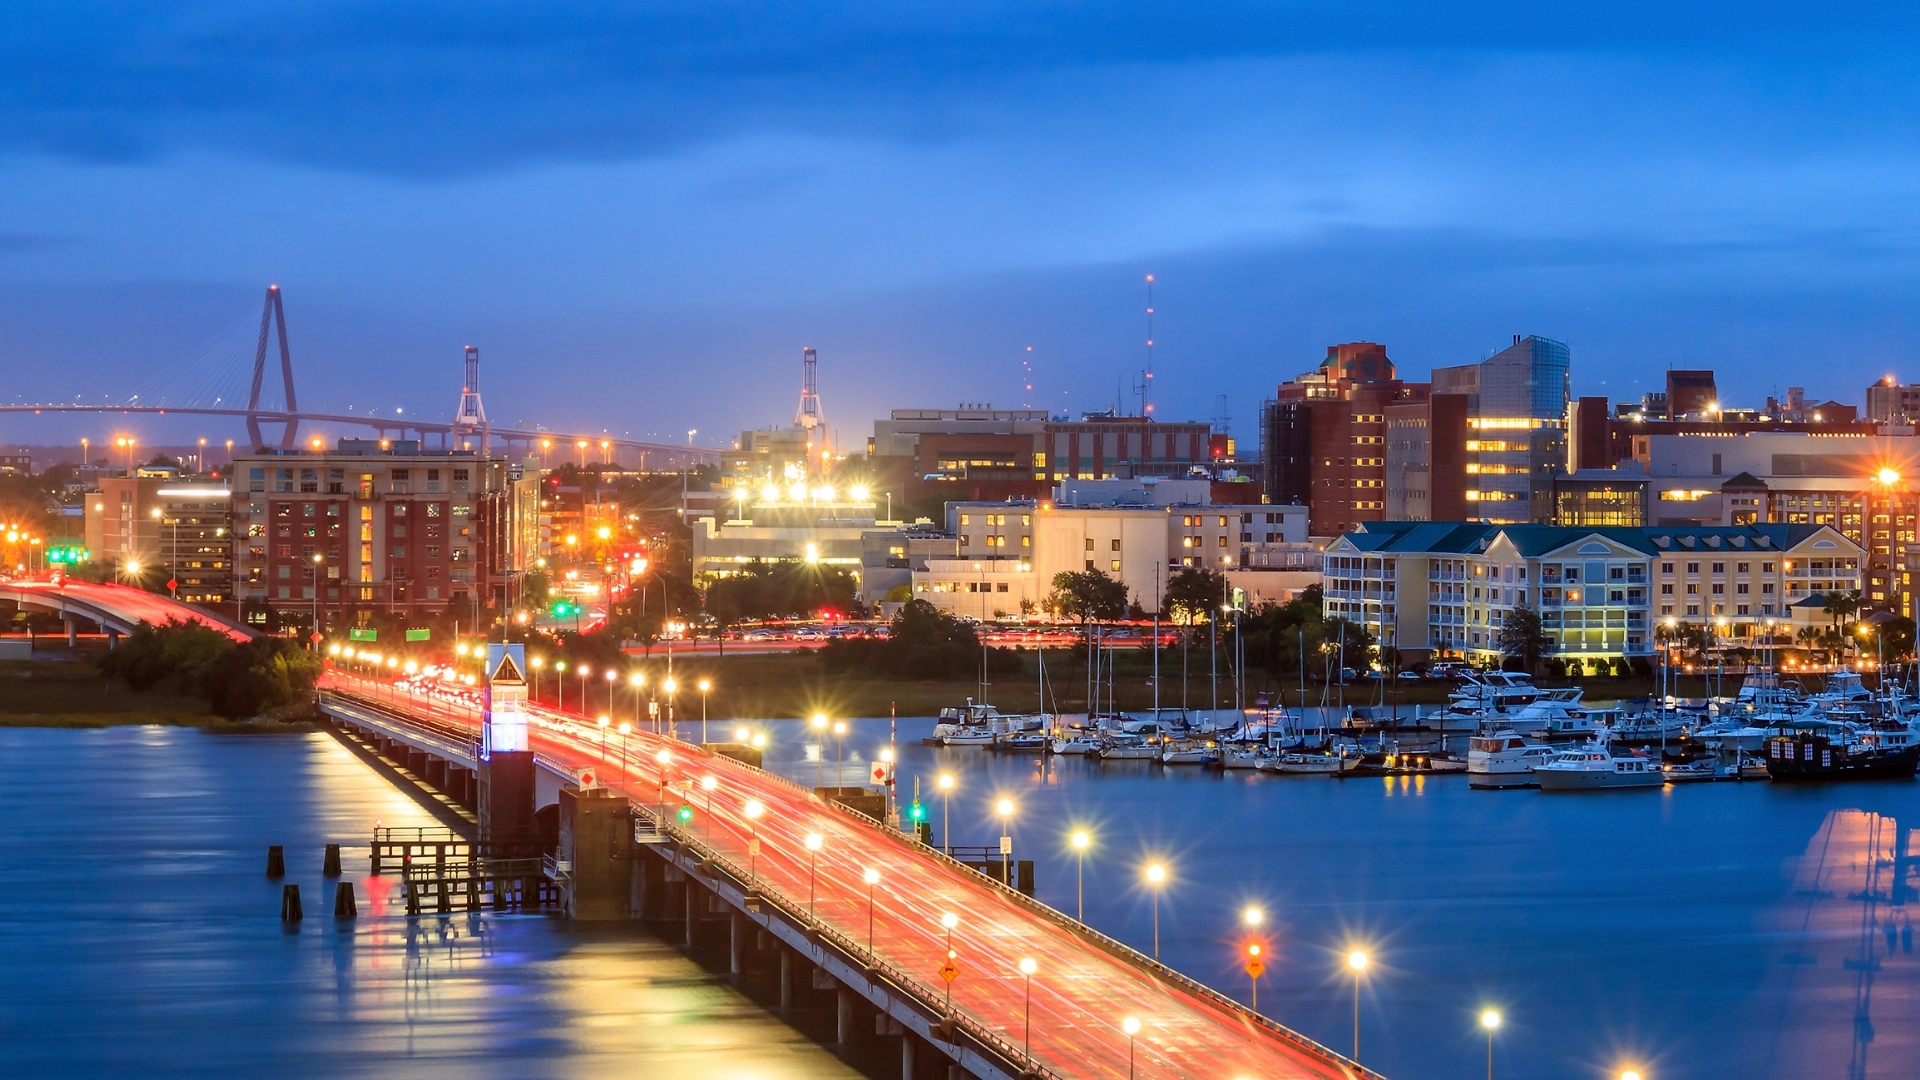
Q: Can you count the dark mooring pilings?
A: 4